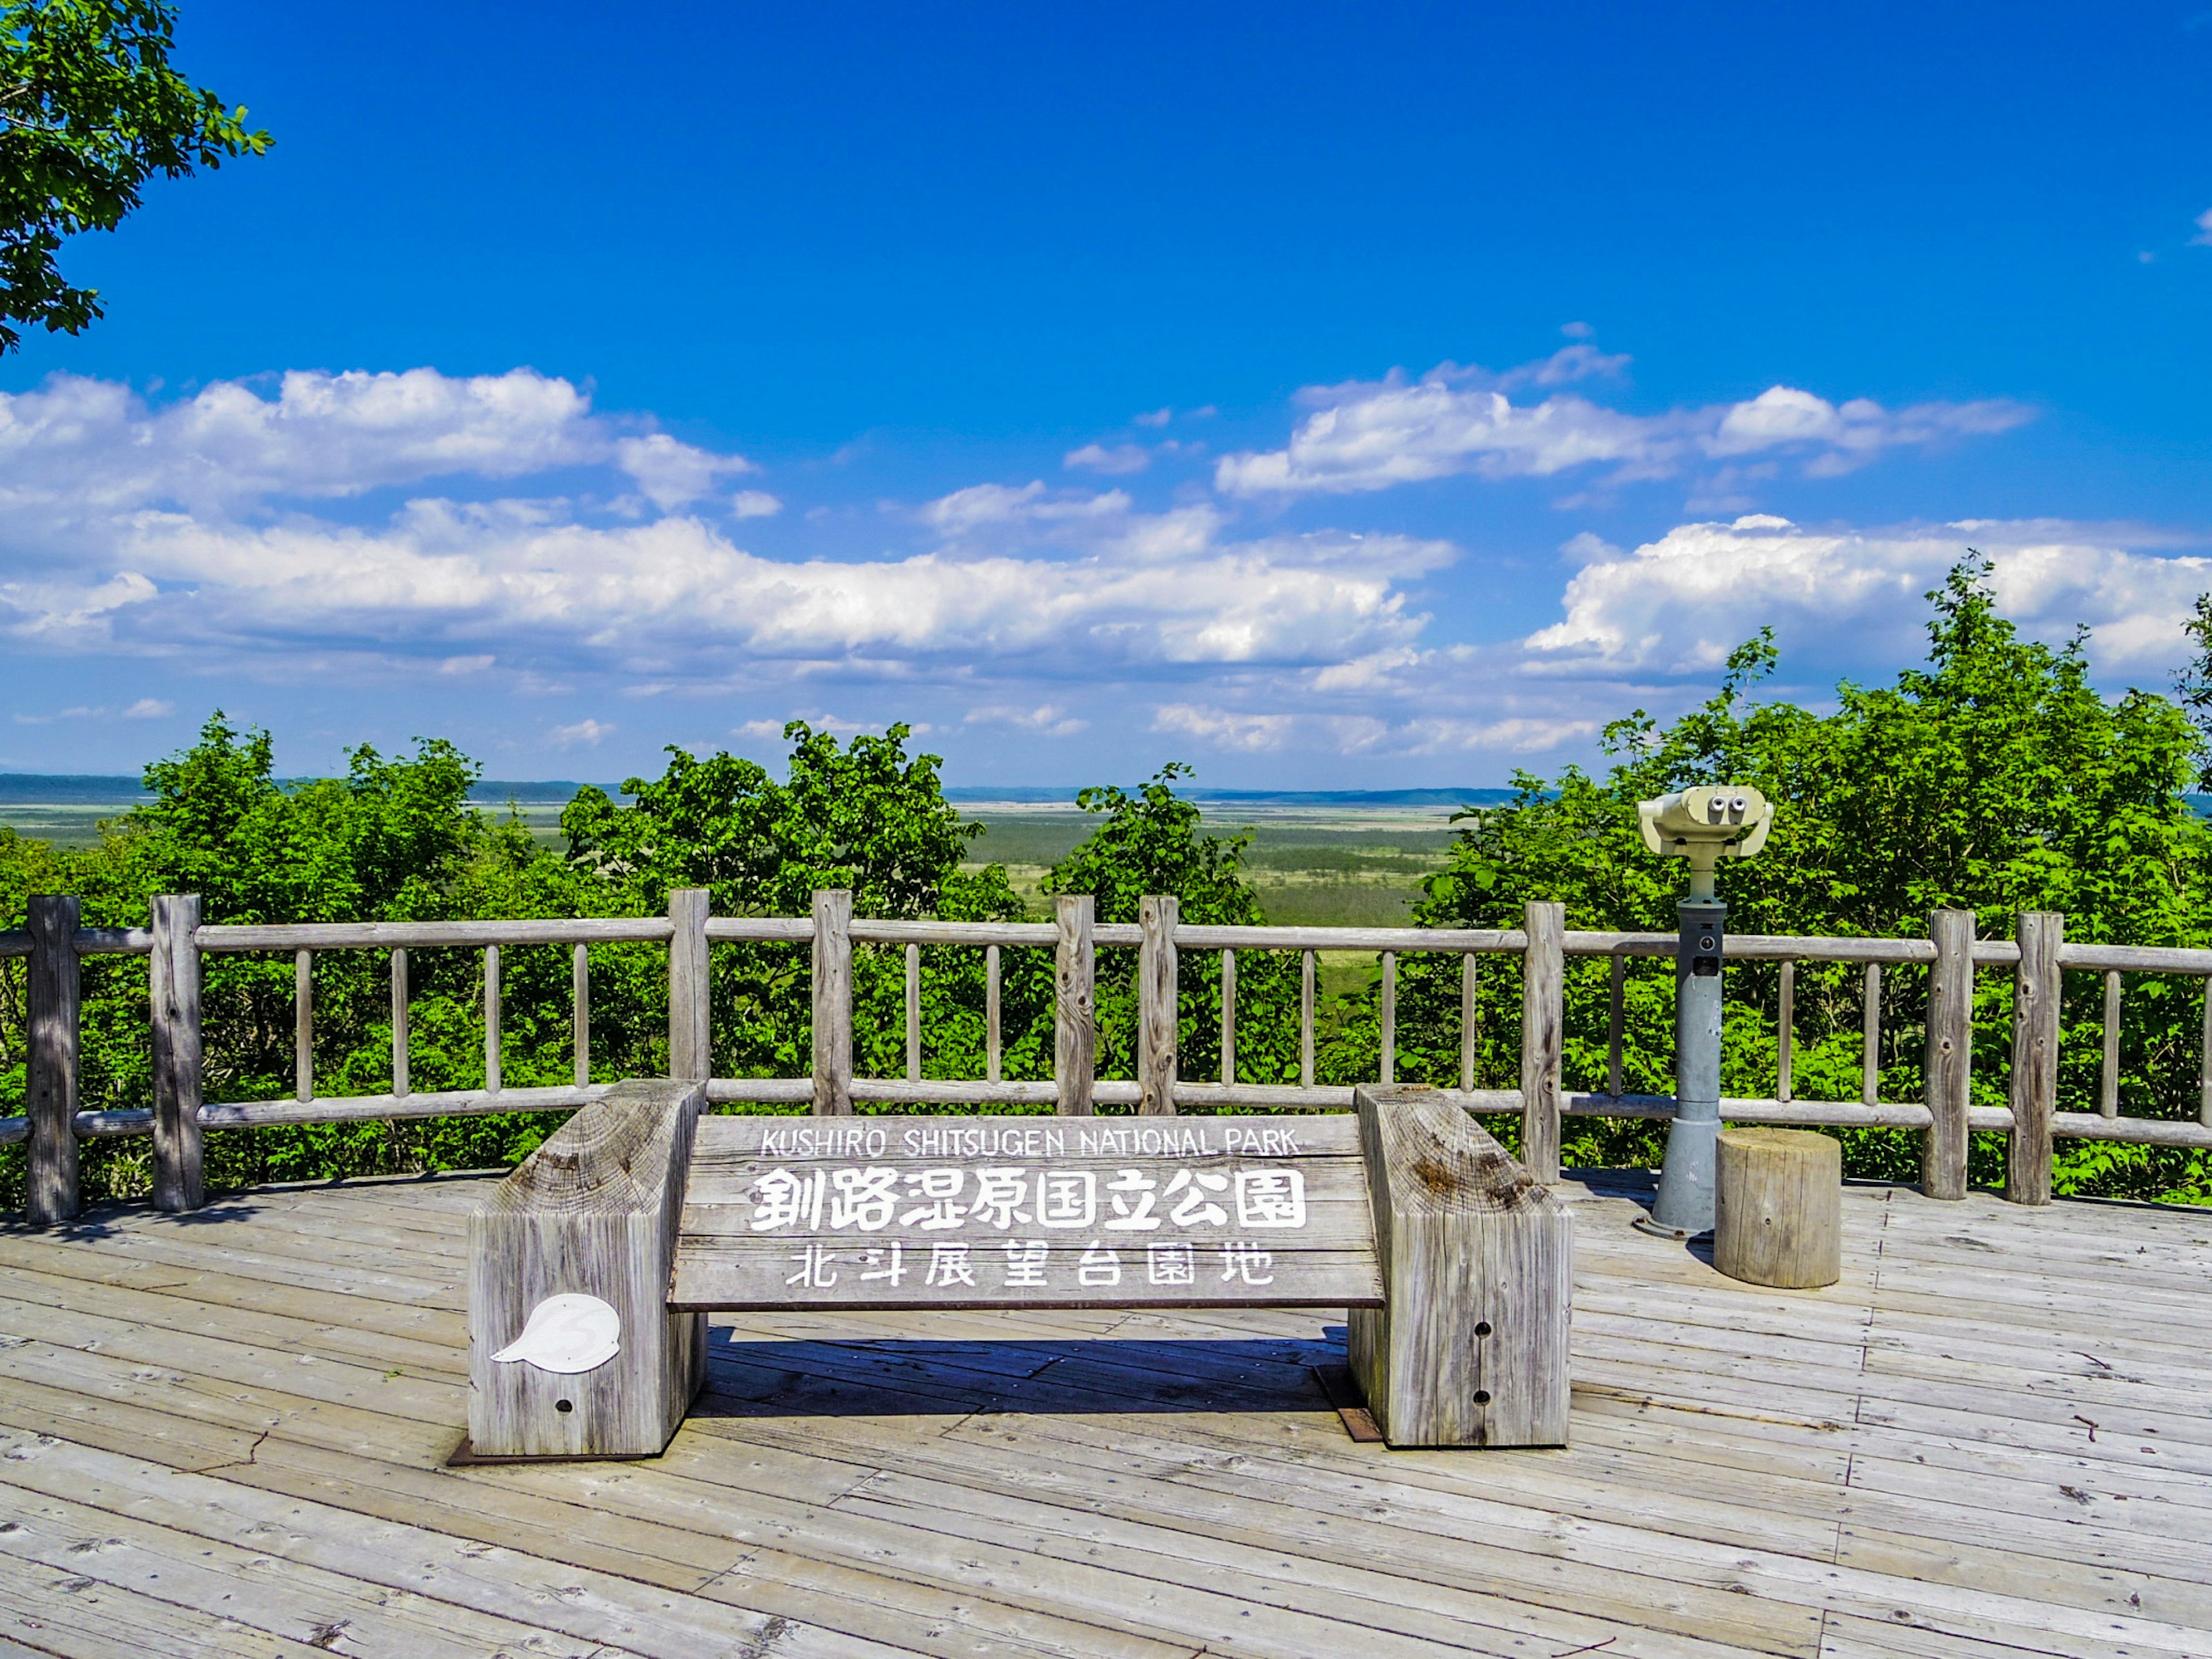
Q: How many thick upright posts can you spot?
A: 9